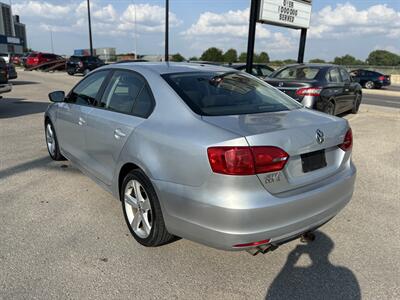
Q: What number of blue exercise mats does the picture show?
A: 0